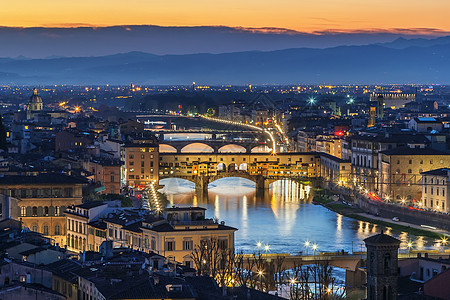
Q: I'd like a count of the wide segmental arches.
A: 3